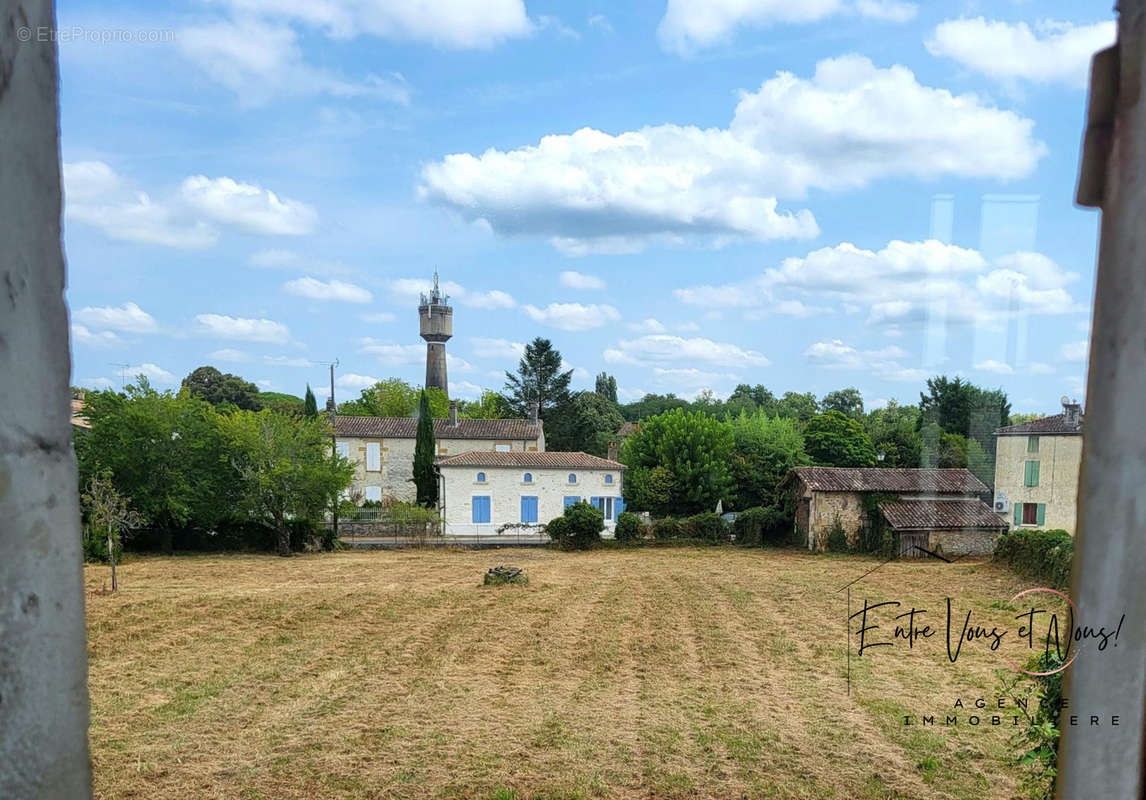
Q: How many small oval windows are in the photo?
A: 4